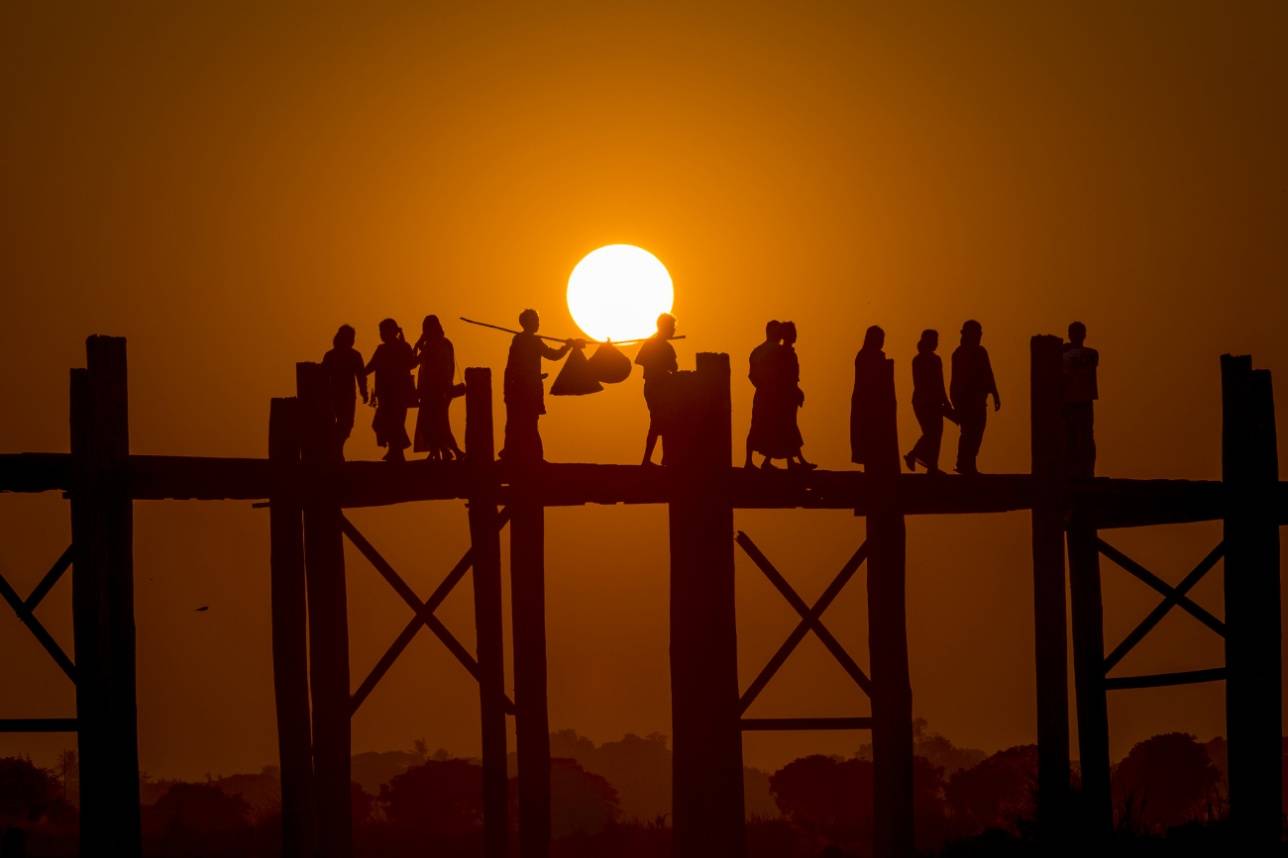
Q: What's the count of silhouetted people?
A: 11